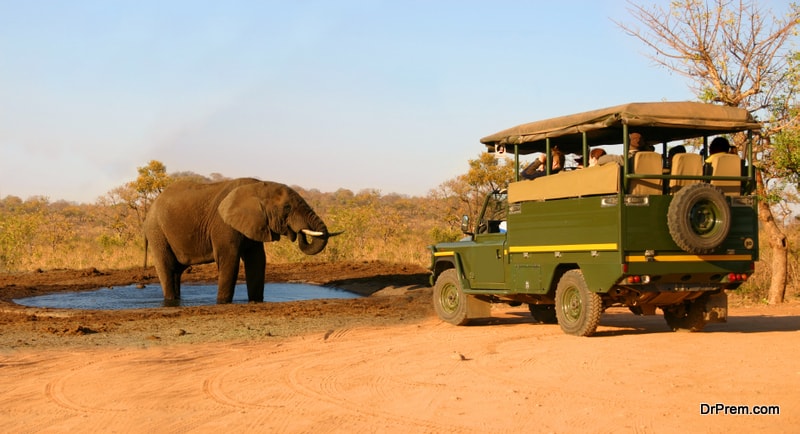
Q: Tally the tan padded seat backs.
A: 3